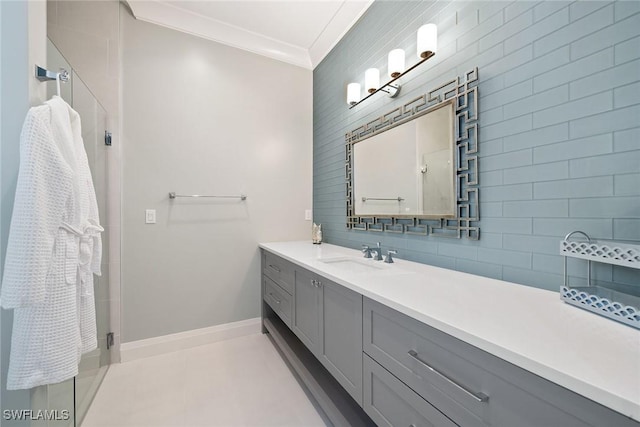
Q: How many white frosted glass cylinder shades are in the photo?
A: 4